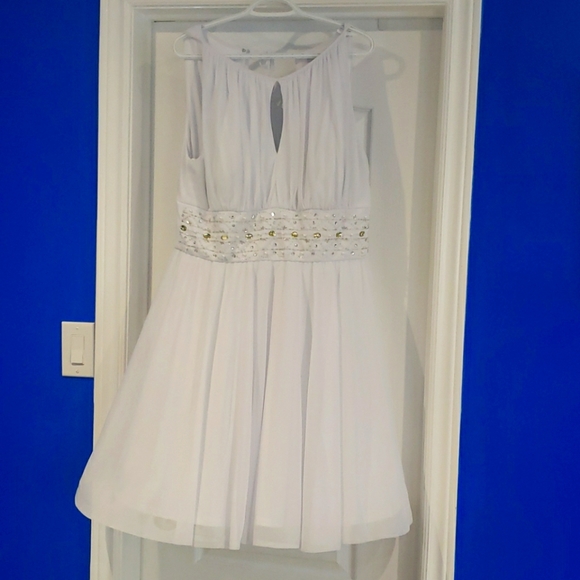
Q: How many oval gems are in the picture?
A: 9